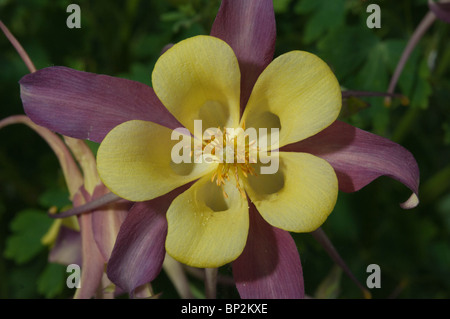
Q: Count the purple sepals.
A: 5